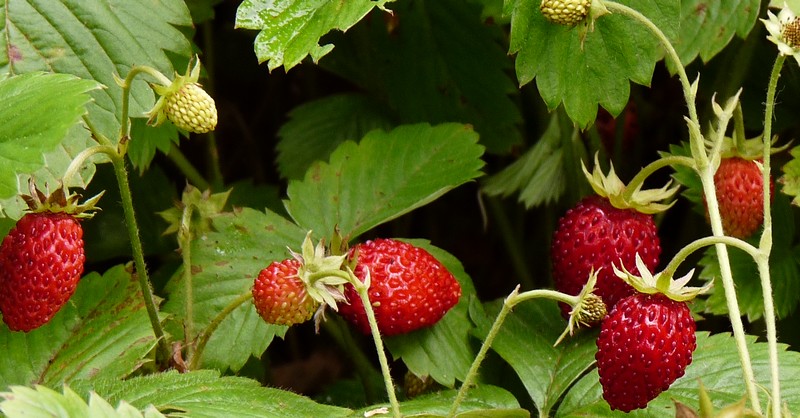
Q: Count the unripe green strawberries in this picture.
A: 3